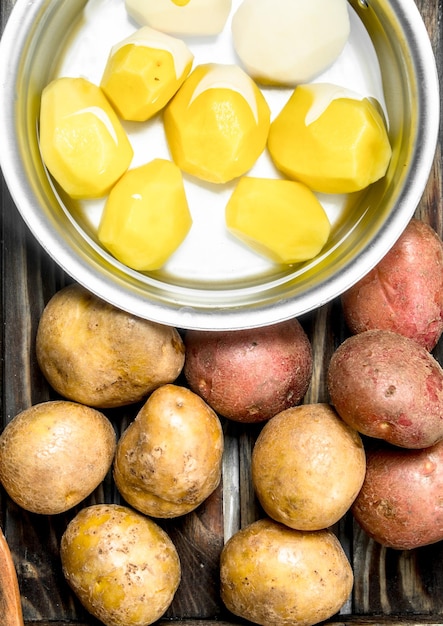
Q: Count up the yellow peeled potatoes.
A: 6